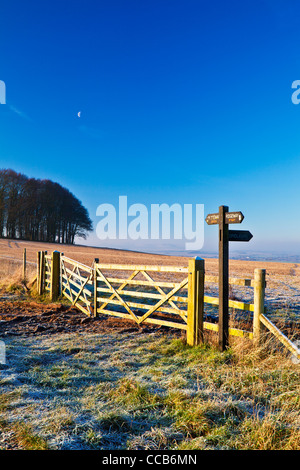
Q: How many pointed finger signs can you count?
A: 3